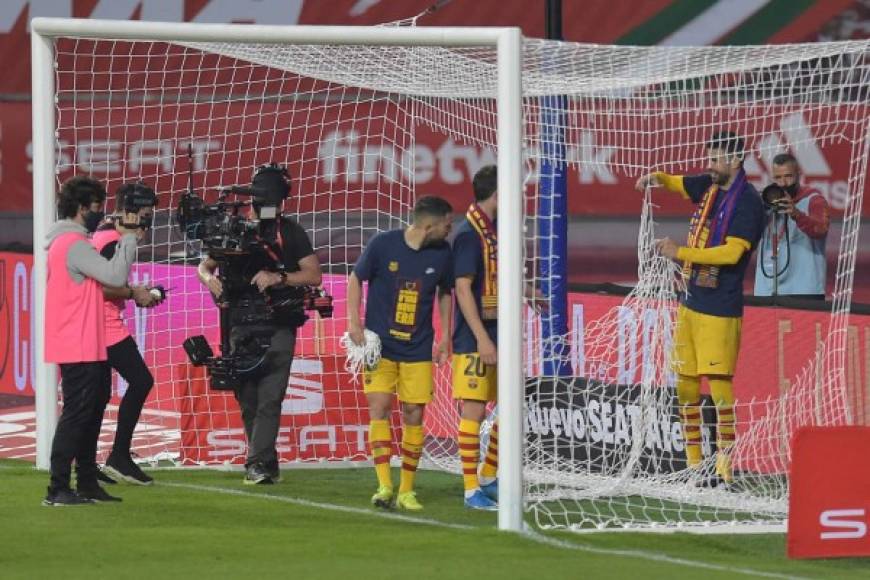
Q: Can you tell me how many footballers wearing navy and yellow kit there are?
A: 3